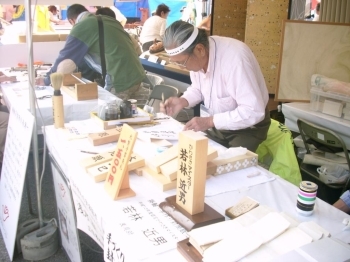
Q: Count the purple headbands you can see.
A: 0